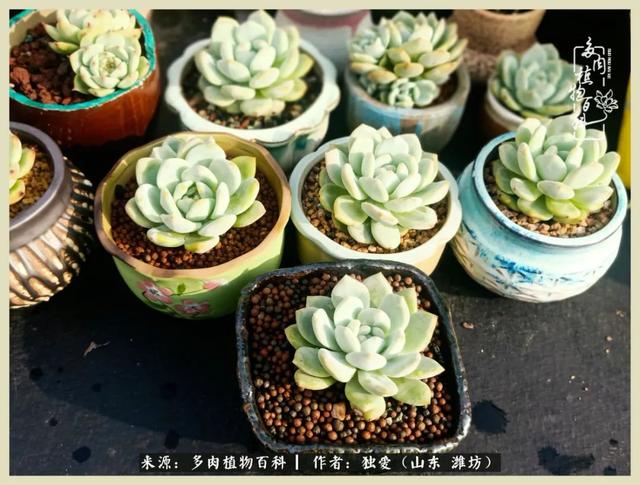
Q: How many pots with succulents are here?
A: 9